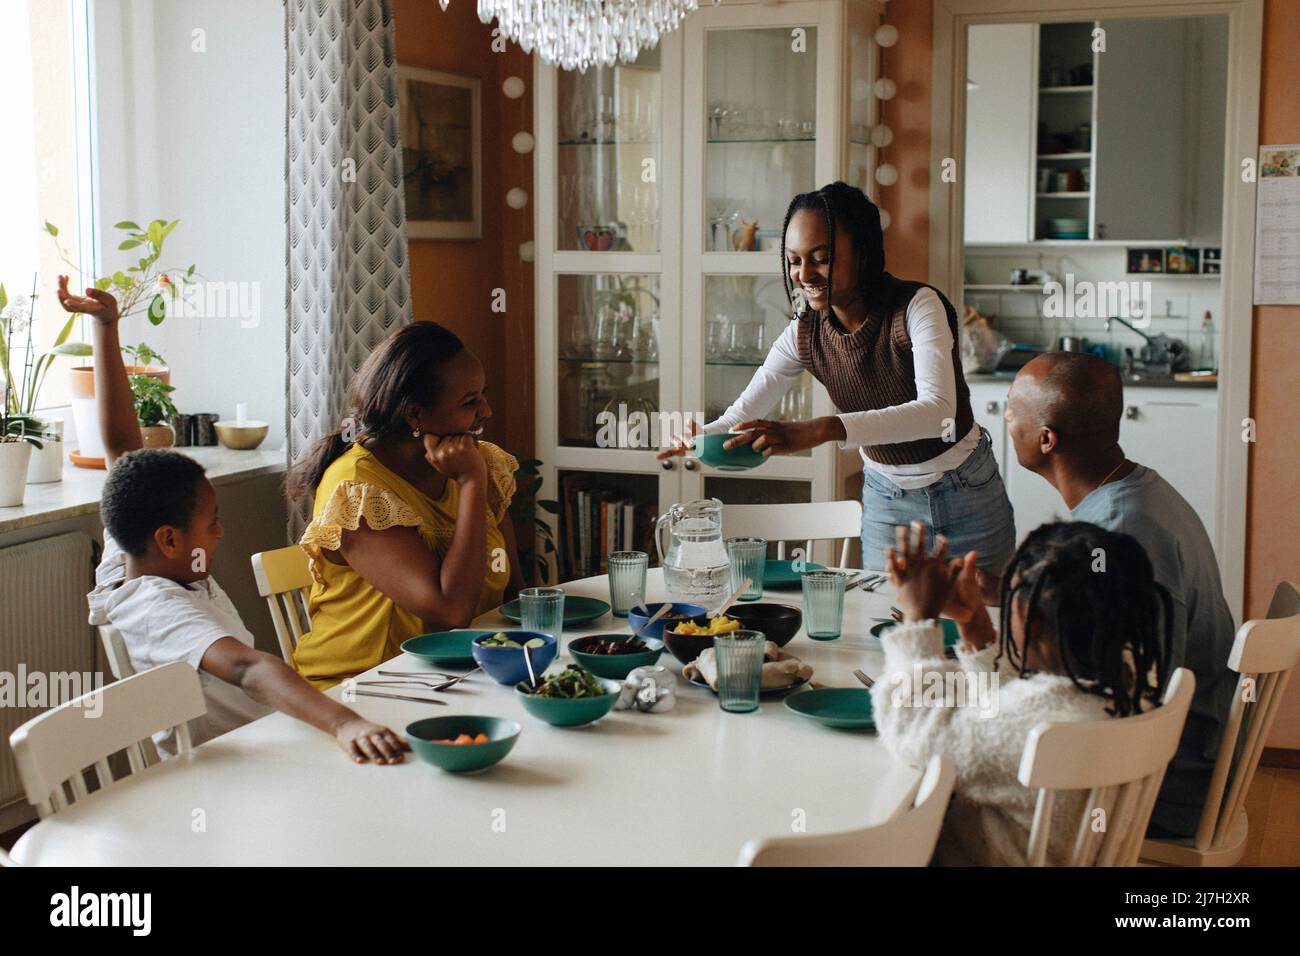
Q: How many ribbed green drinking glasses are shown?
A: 5